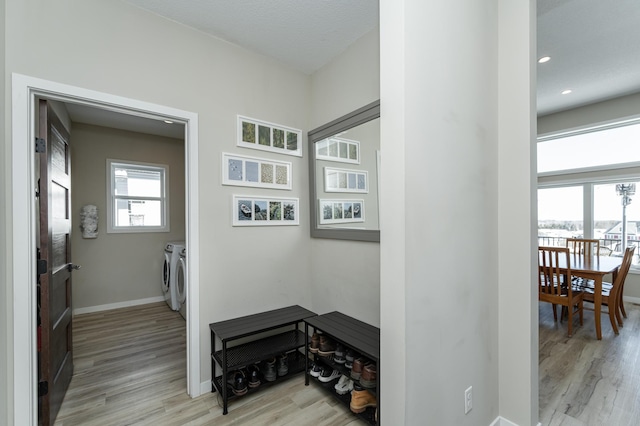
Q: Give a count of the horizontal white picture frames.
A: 3